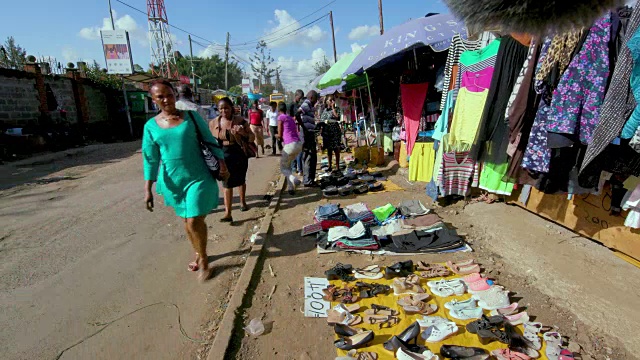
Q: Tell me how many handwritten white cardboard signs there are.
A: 1